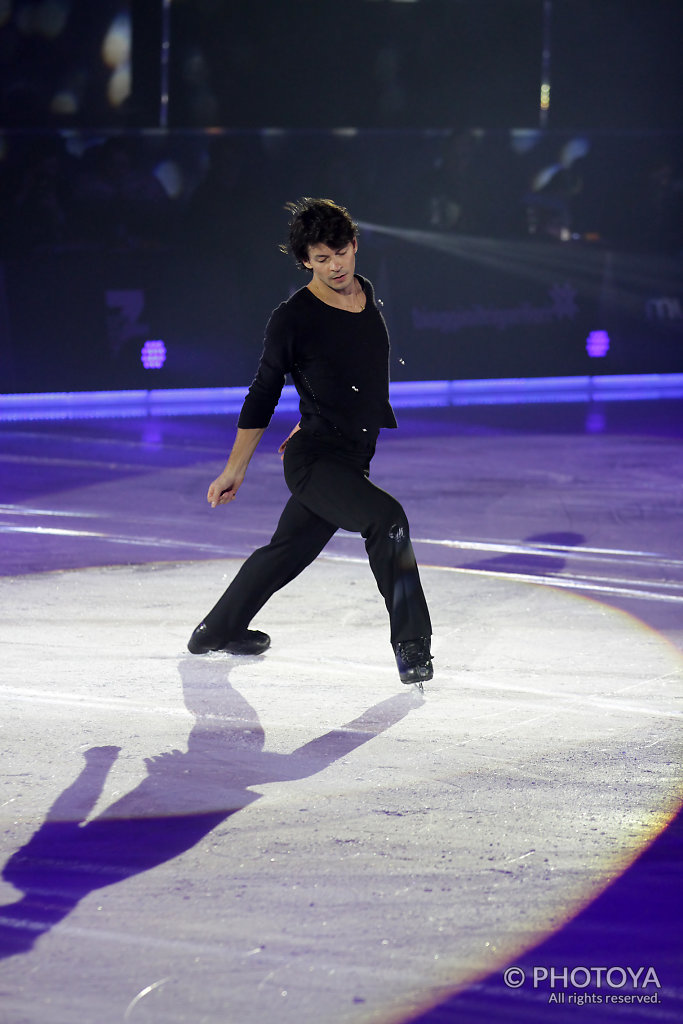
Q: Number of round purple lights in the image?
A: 2